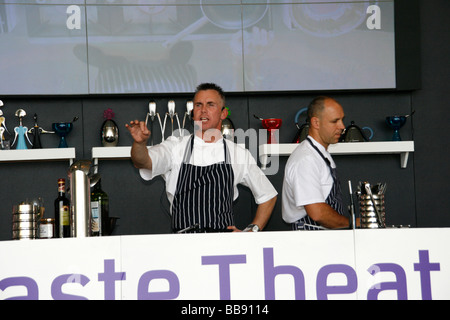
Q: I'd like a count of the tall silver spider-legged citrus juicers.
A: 3